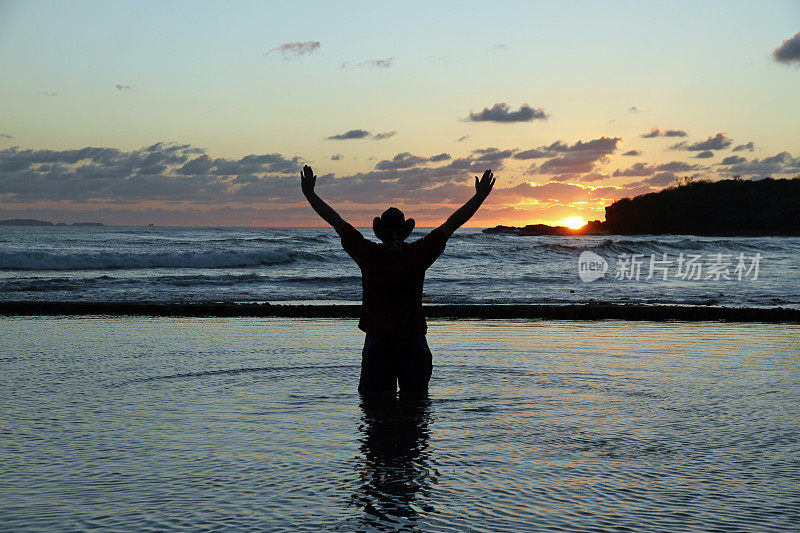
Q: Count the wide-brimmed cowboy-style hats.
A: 1